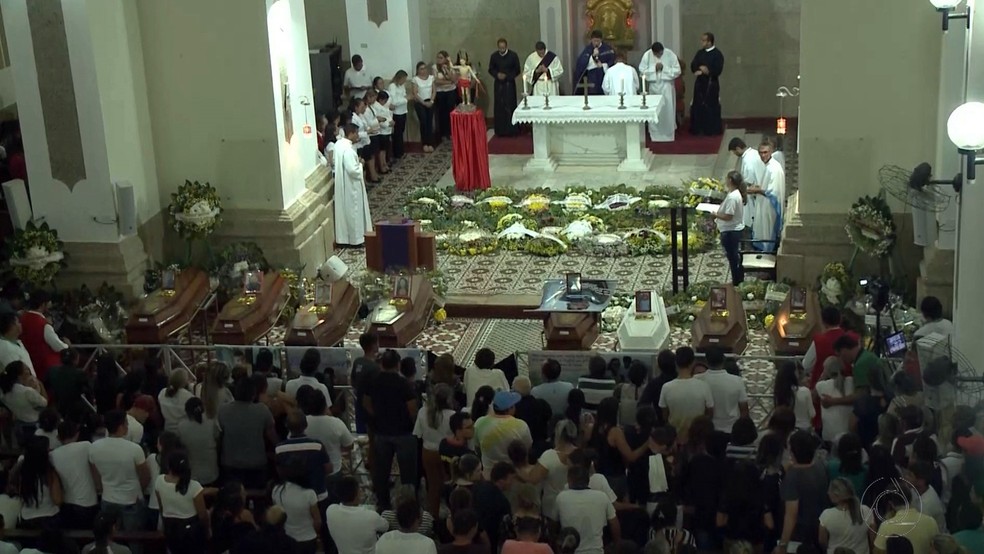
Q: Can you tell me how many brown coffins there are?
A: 7